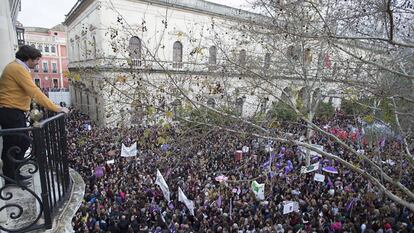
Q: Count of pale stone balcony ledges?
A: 1